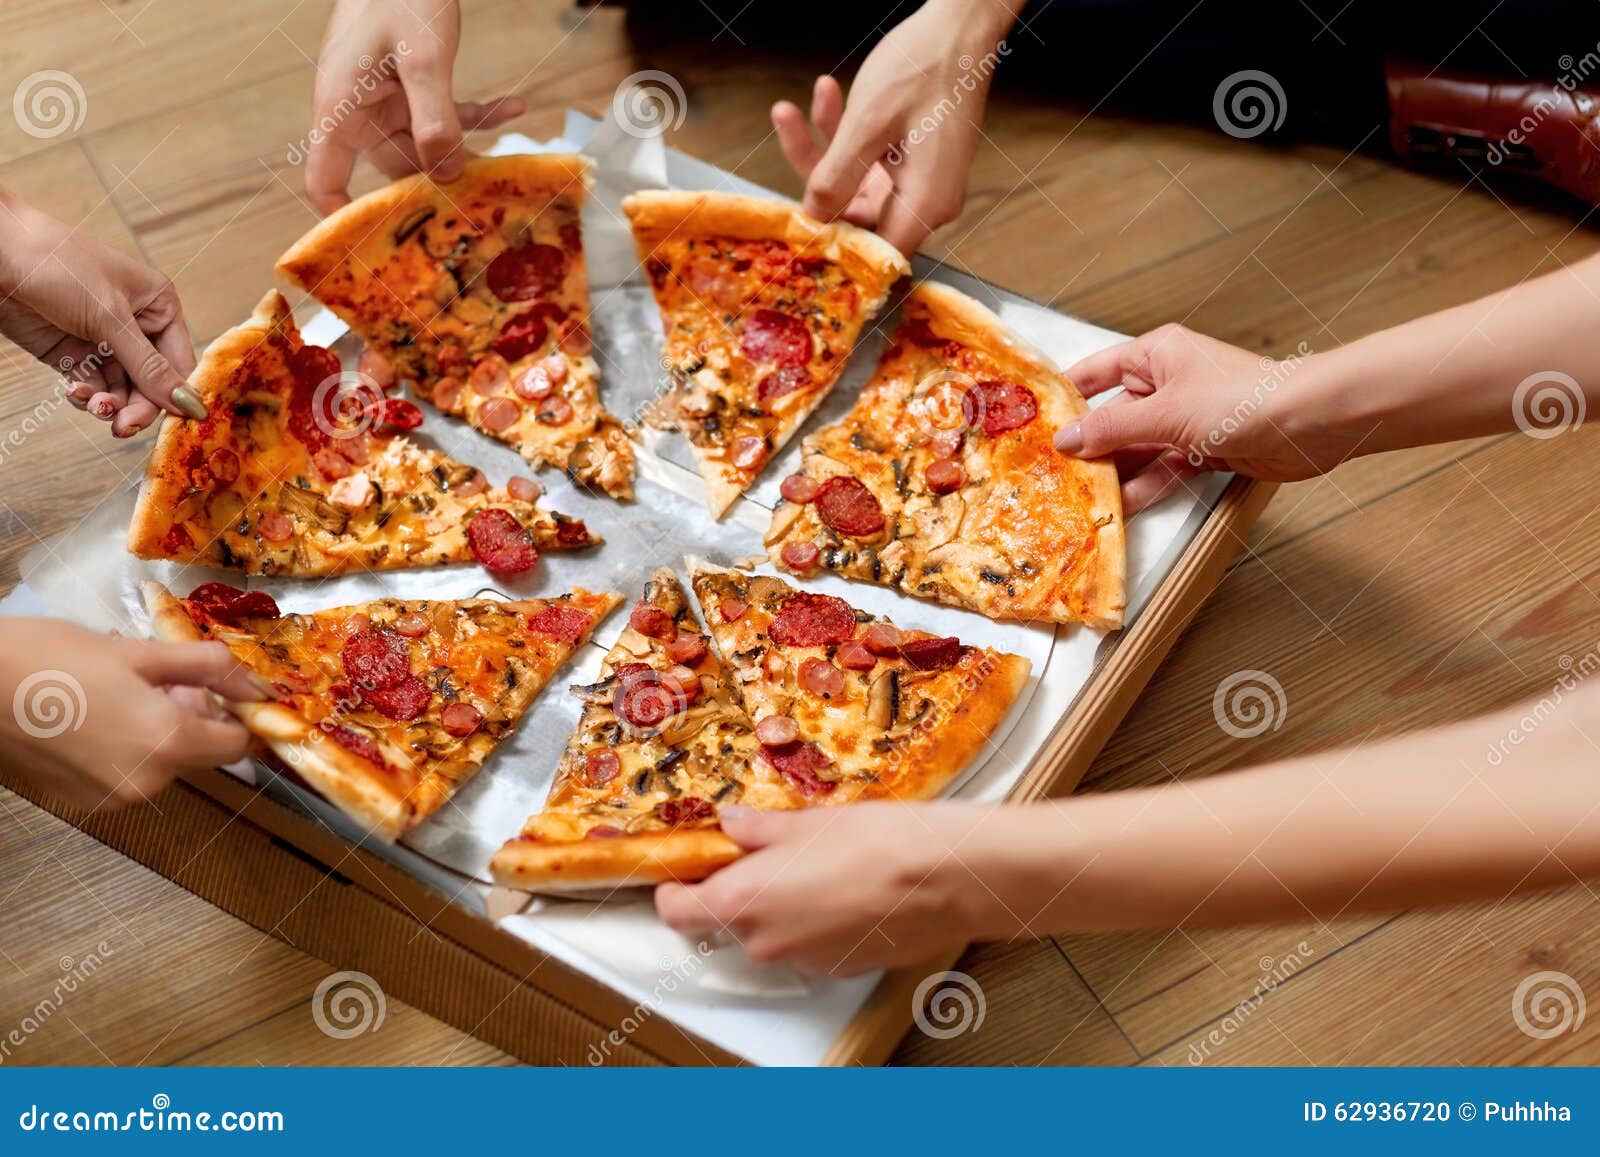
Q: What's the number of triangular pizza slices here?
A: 7